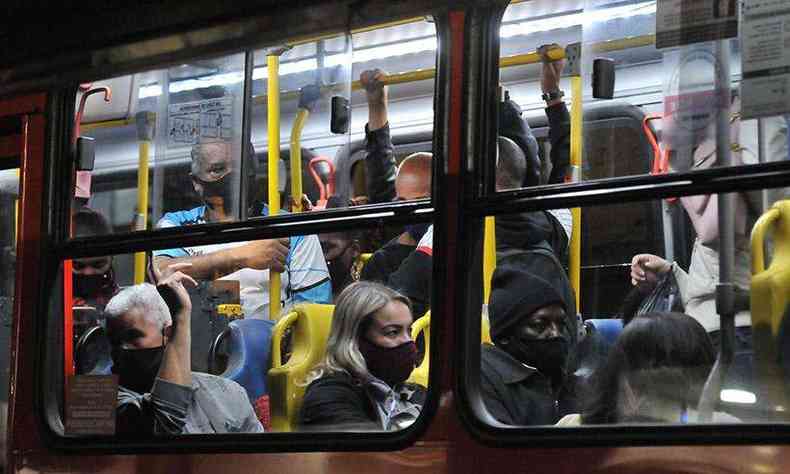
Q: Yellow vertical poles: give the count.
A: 5